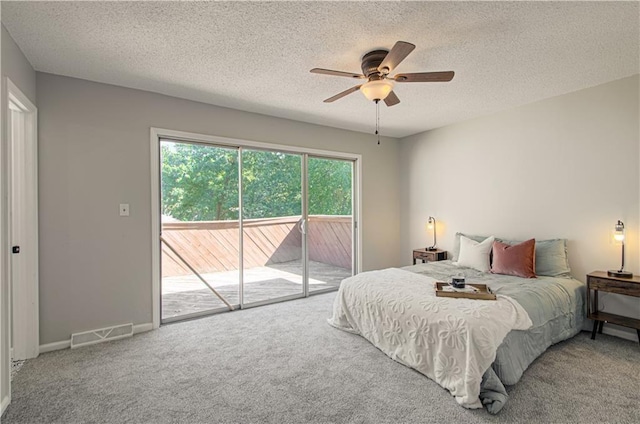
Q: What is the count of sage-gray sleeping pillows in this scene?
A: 2